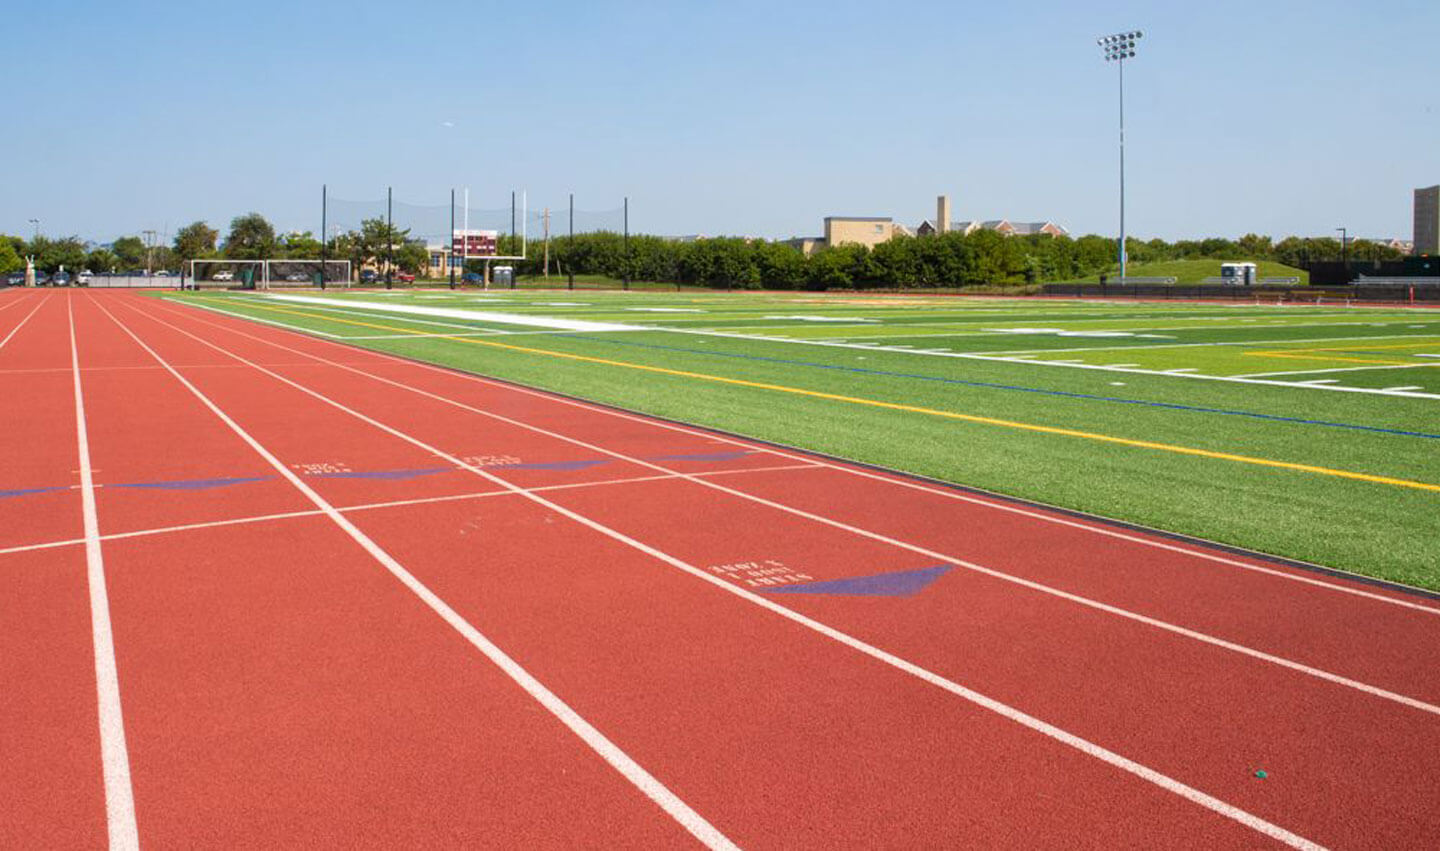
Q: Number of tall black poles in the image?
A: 6